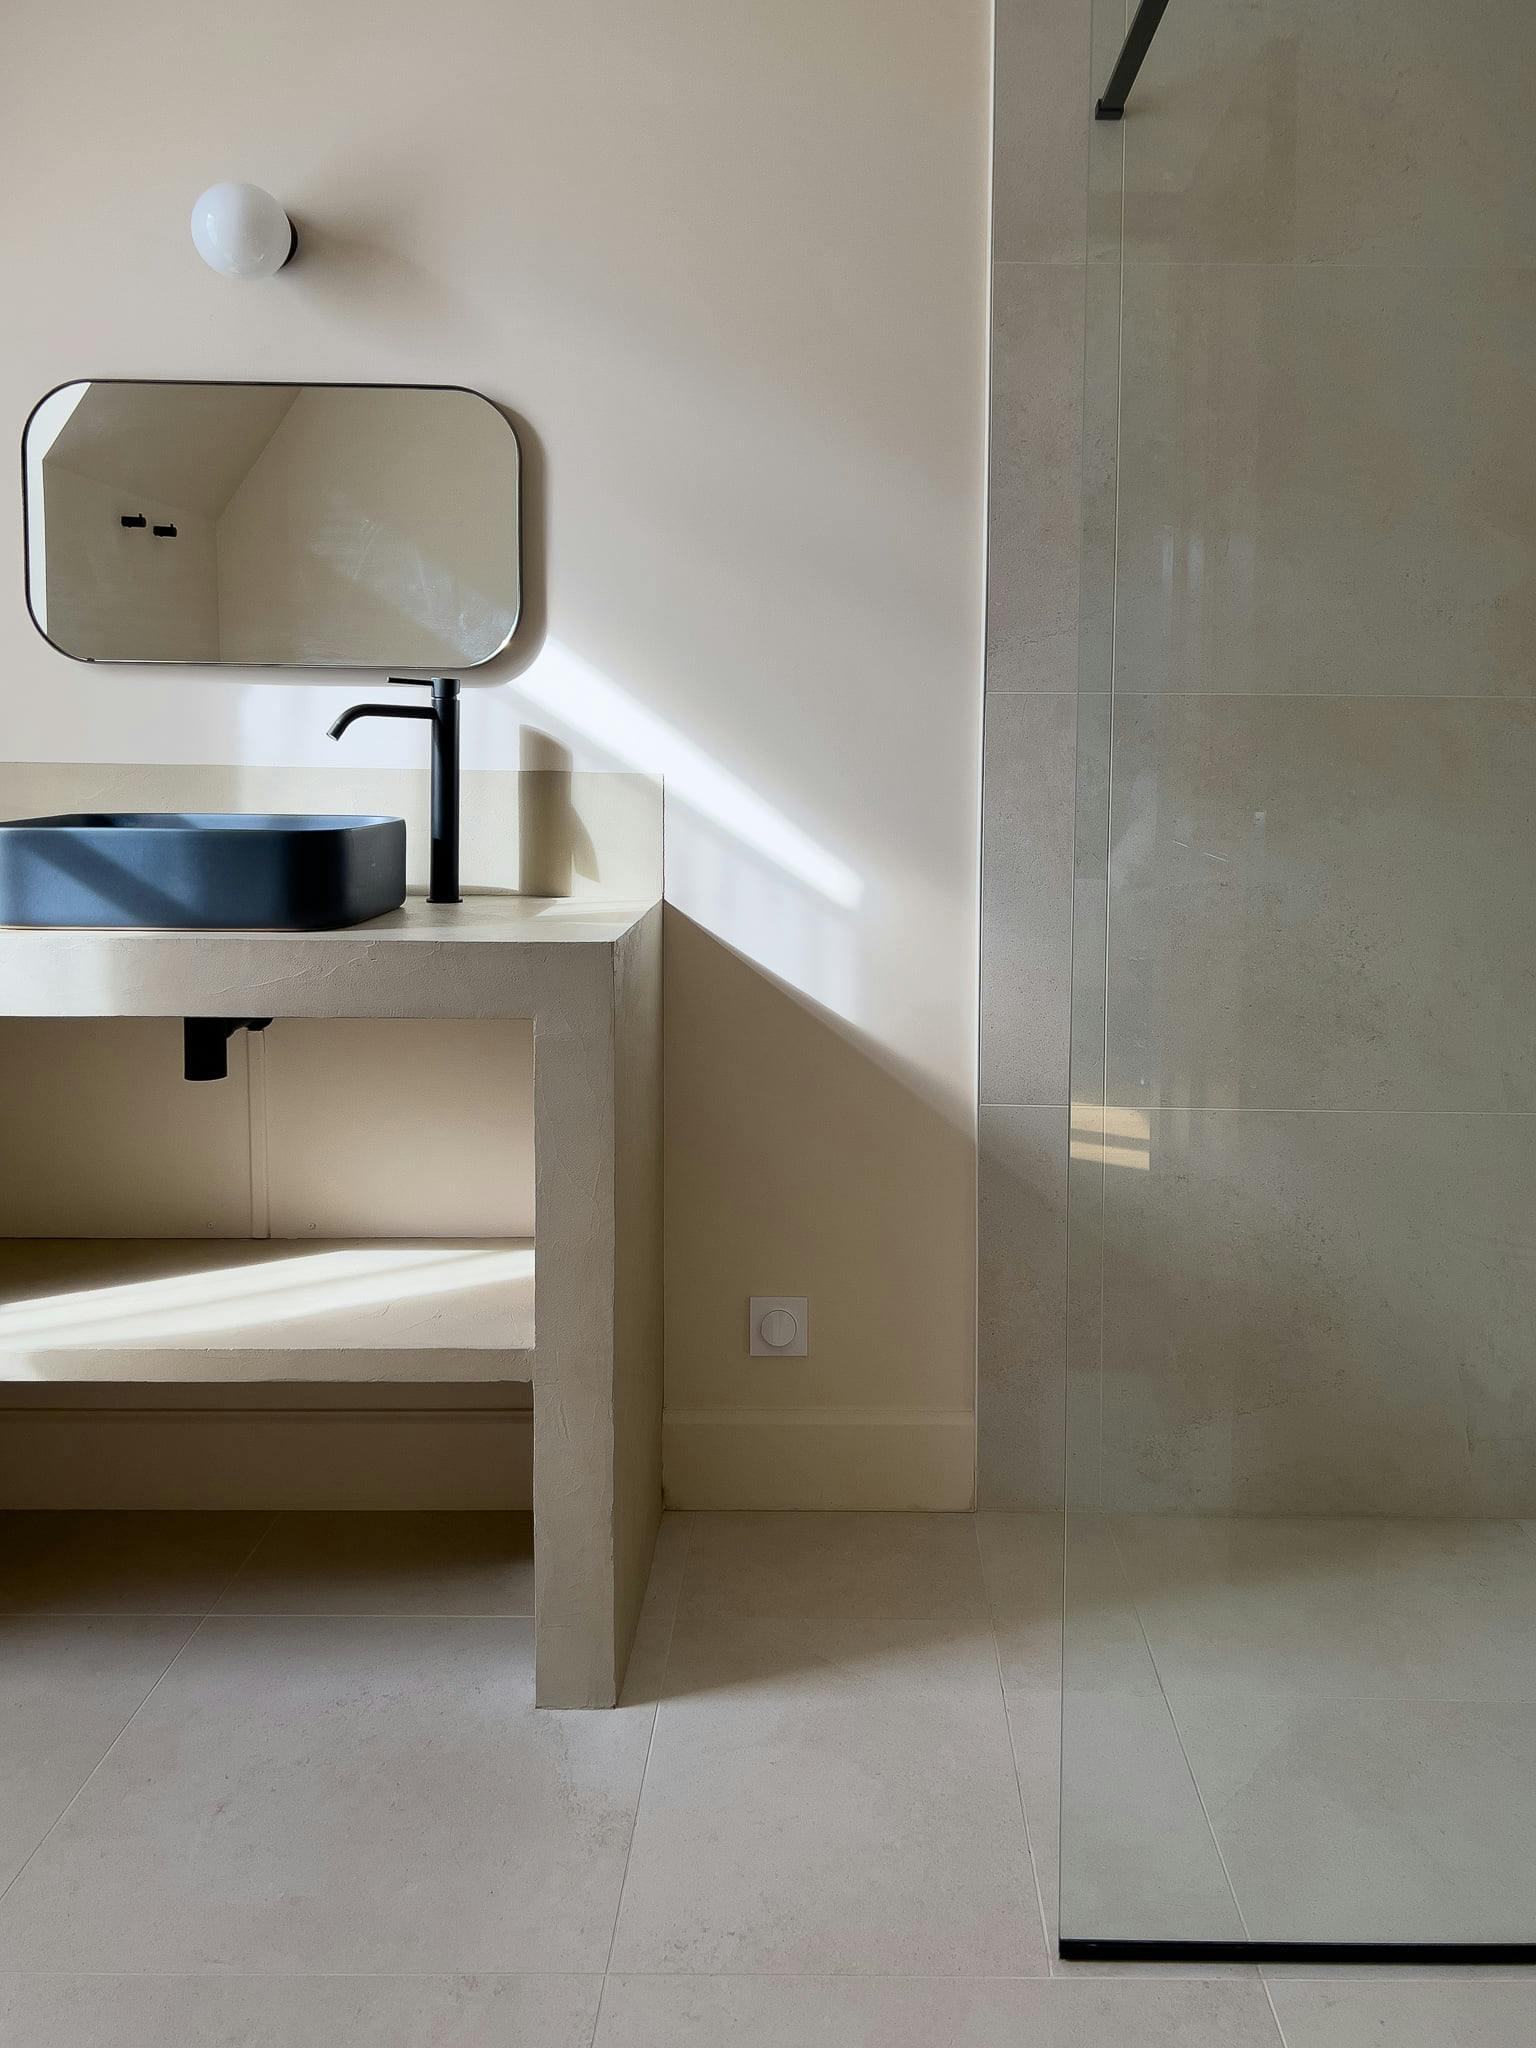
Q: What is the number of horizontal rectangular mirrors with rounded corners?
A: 1